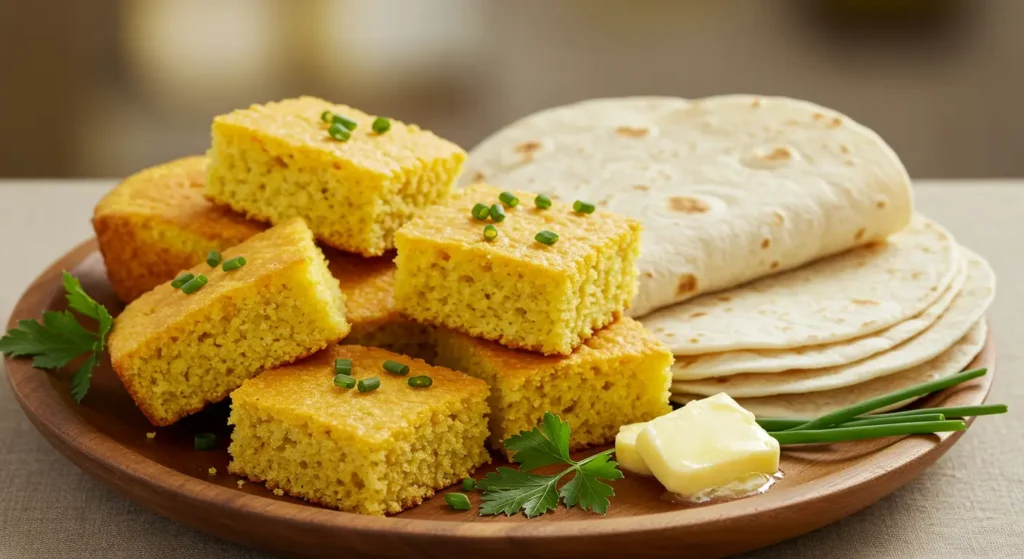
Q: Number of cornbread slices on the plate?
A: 7